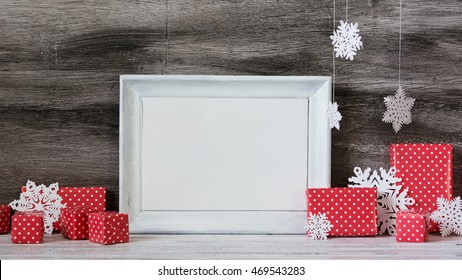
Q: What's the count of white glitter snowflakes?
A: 7